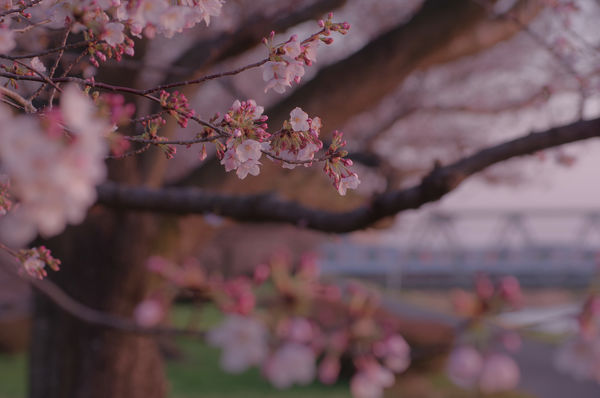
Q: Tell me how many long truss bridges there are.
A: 1